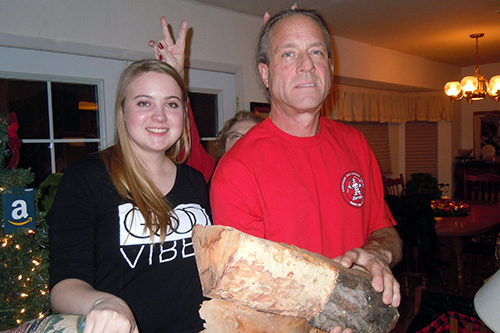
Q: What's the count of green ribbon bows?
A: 0